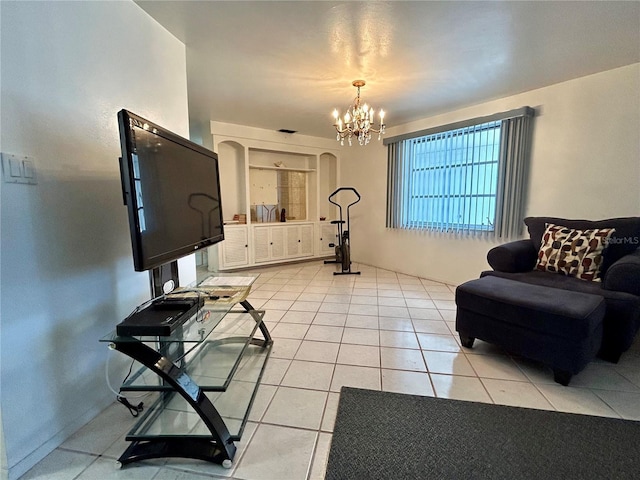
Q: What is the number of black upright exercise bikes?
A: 1